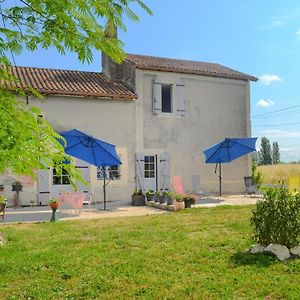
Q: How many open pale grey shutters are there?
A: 6